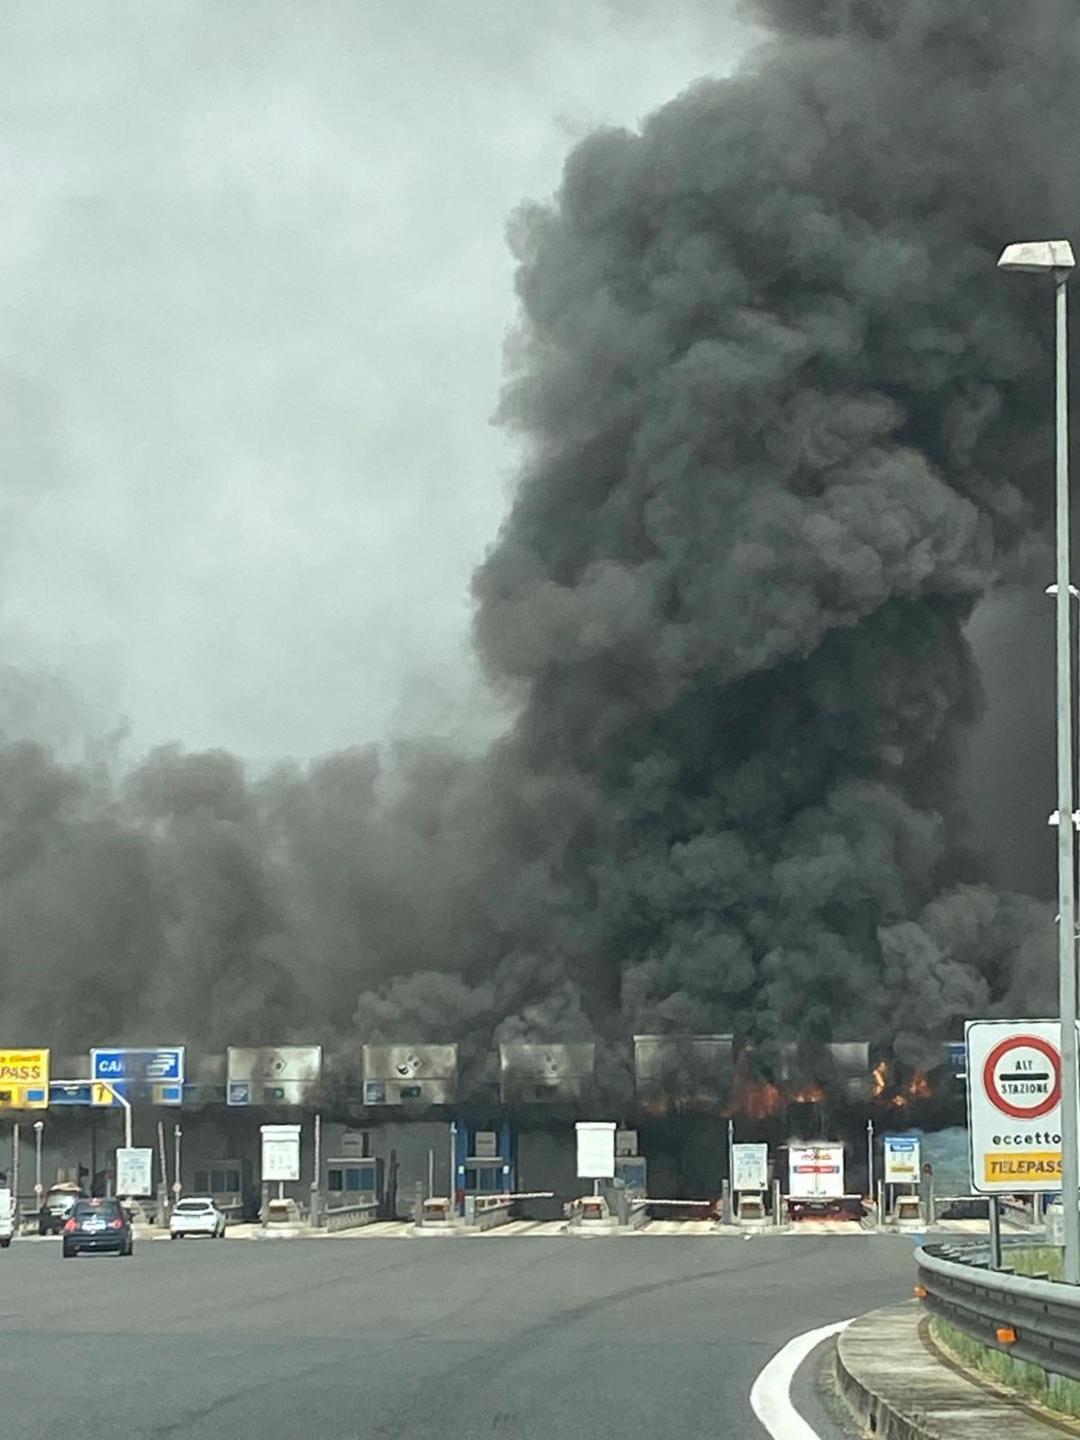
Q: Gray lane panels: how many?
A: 5